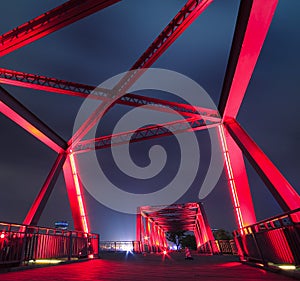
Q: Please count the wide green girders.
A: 0